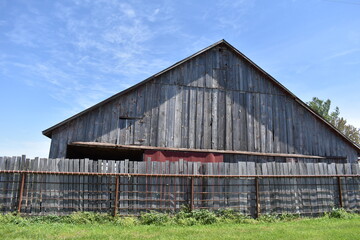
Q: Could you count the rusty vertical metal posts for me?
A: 5